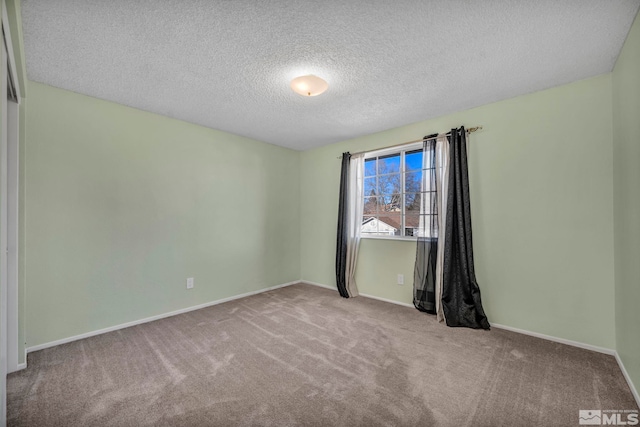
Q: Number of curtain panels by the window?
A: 5